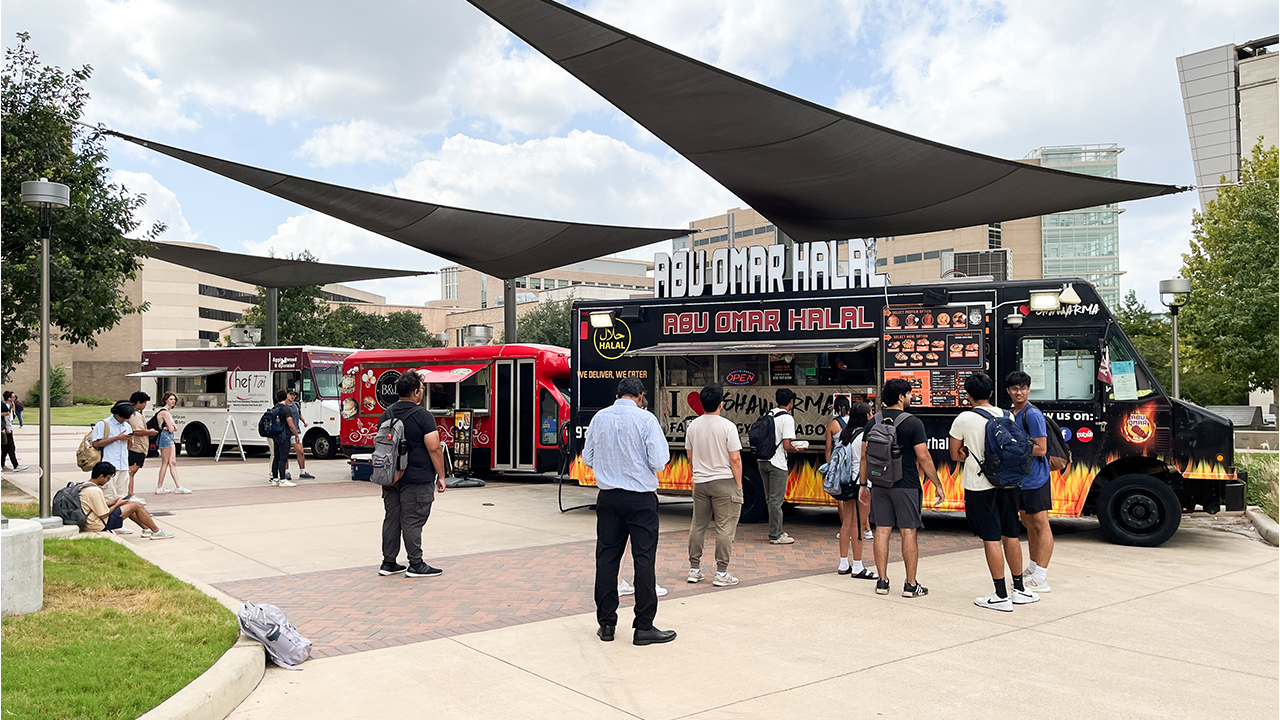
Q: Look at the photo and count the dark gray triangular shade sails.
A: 3